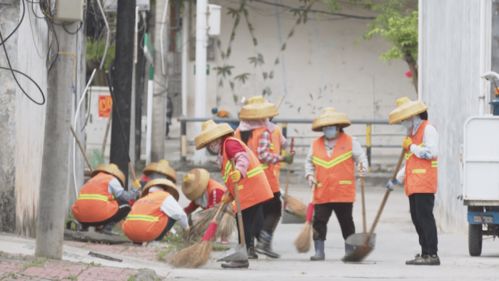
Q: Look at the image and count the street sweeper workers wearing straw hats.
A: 8